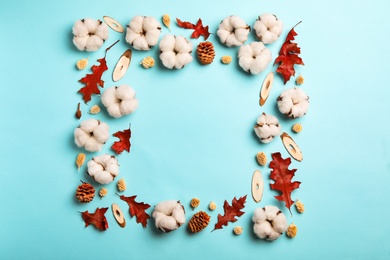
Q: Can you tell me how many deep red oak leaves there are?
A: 8